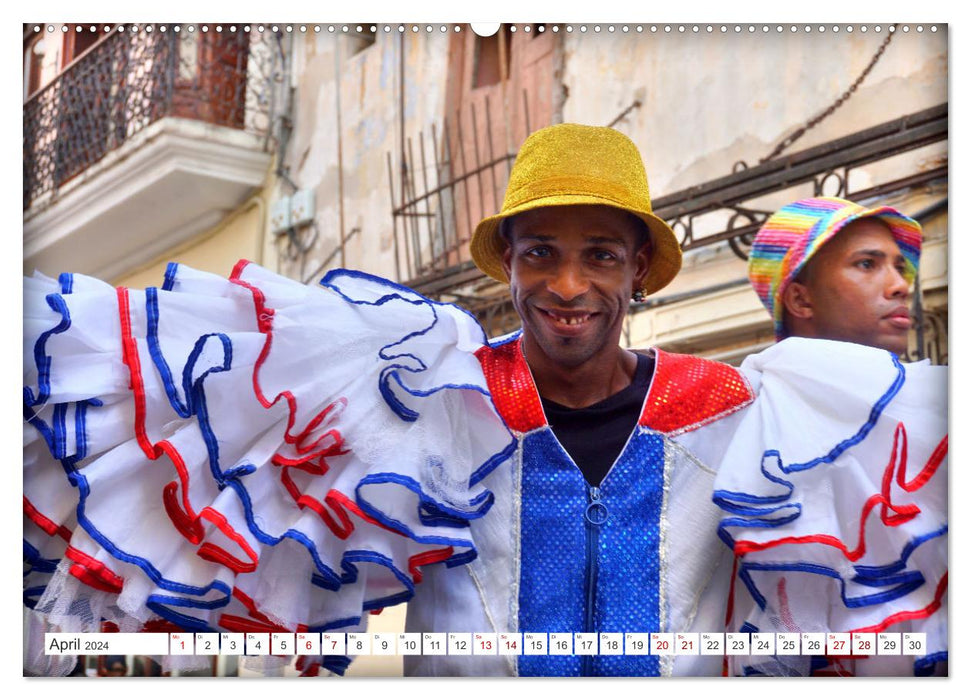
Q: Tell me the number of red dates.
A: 9